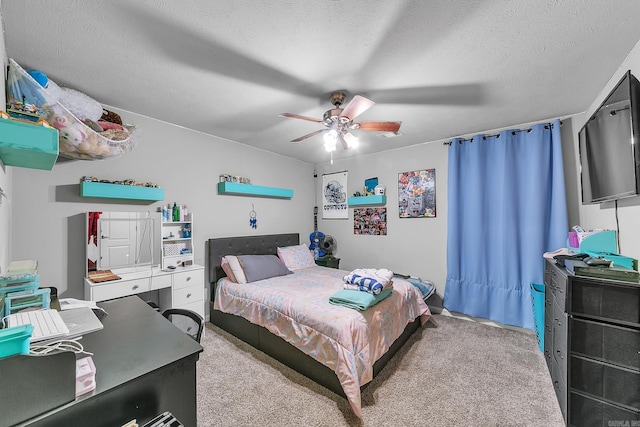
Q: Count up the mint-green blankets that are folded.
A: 1